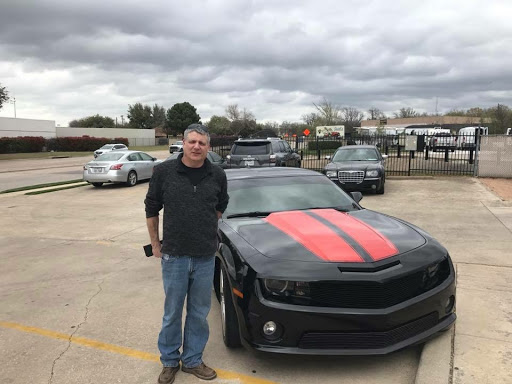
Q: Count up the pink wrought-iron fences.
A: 0